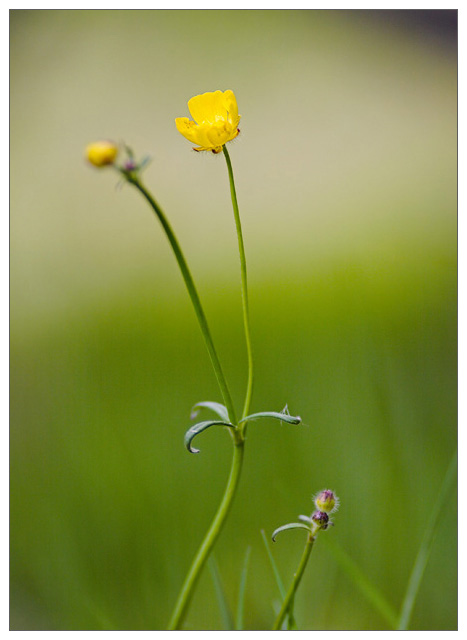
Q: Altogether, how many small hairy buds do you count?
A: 2